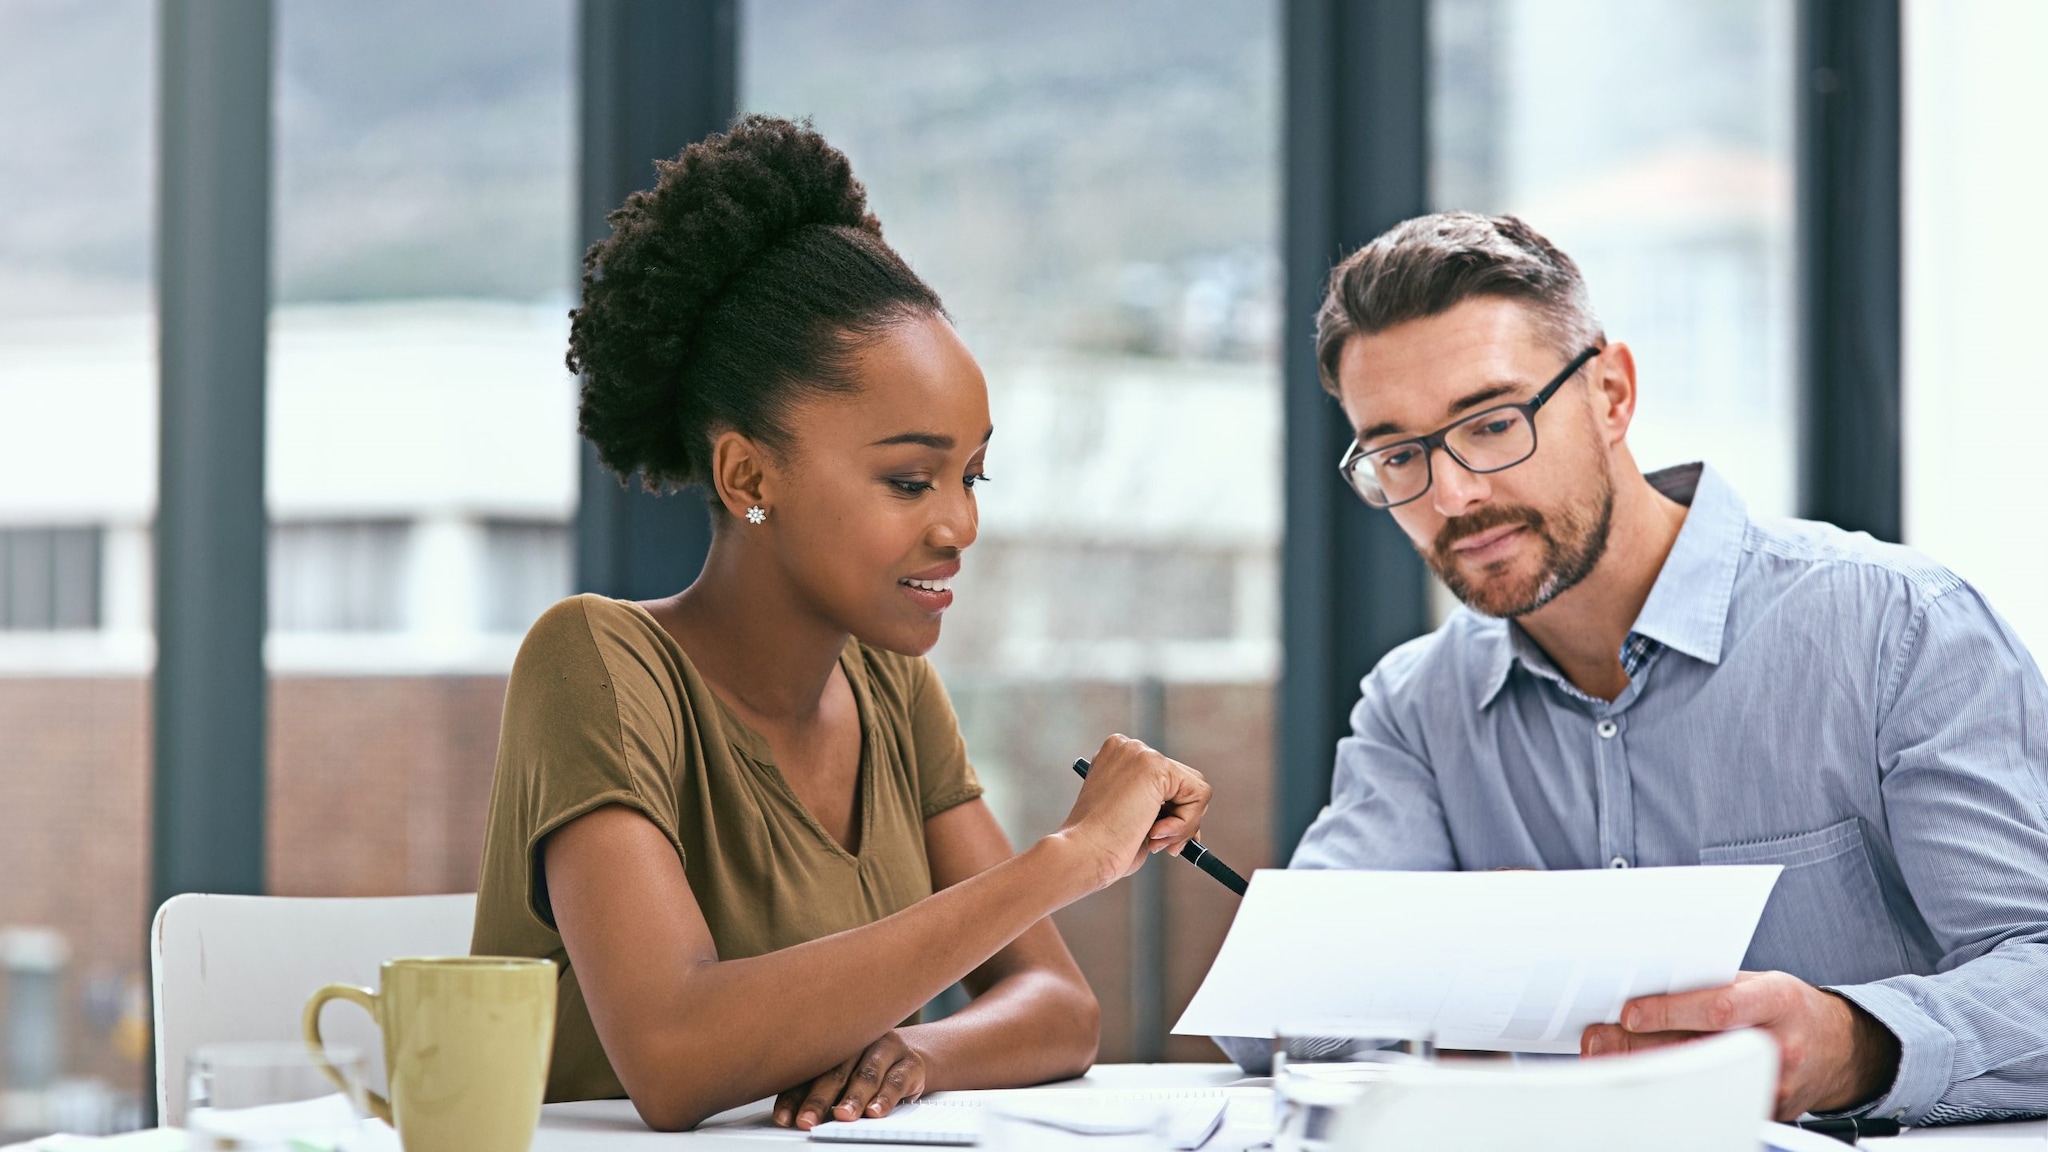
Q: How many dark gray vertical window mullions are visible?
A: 4